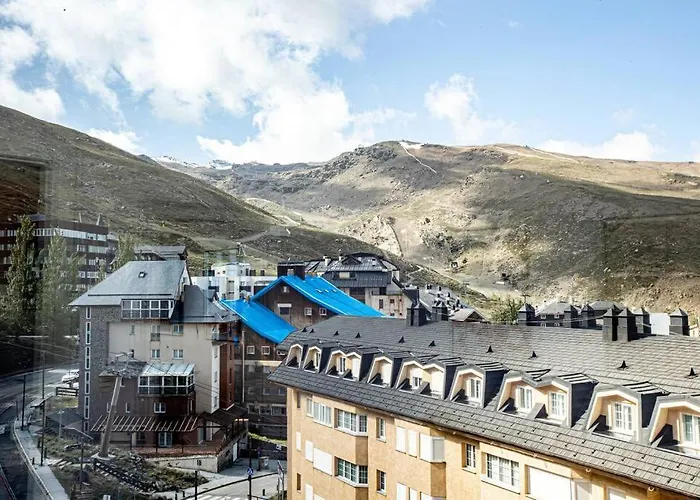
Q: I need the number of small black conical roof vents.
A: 10